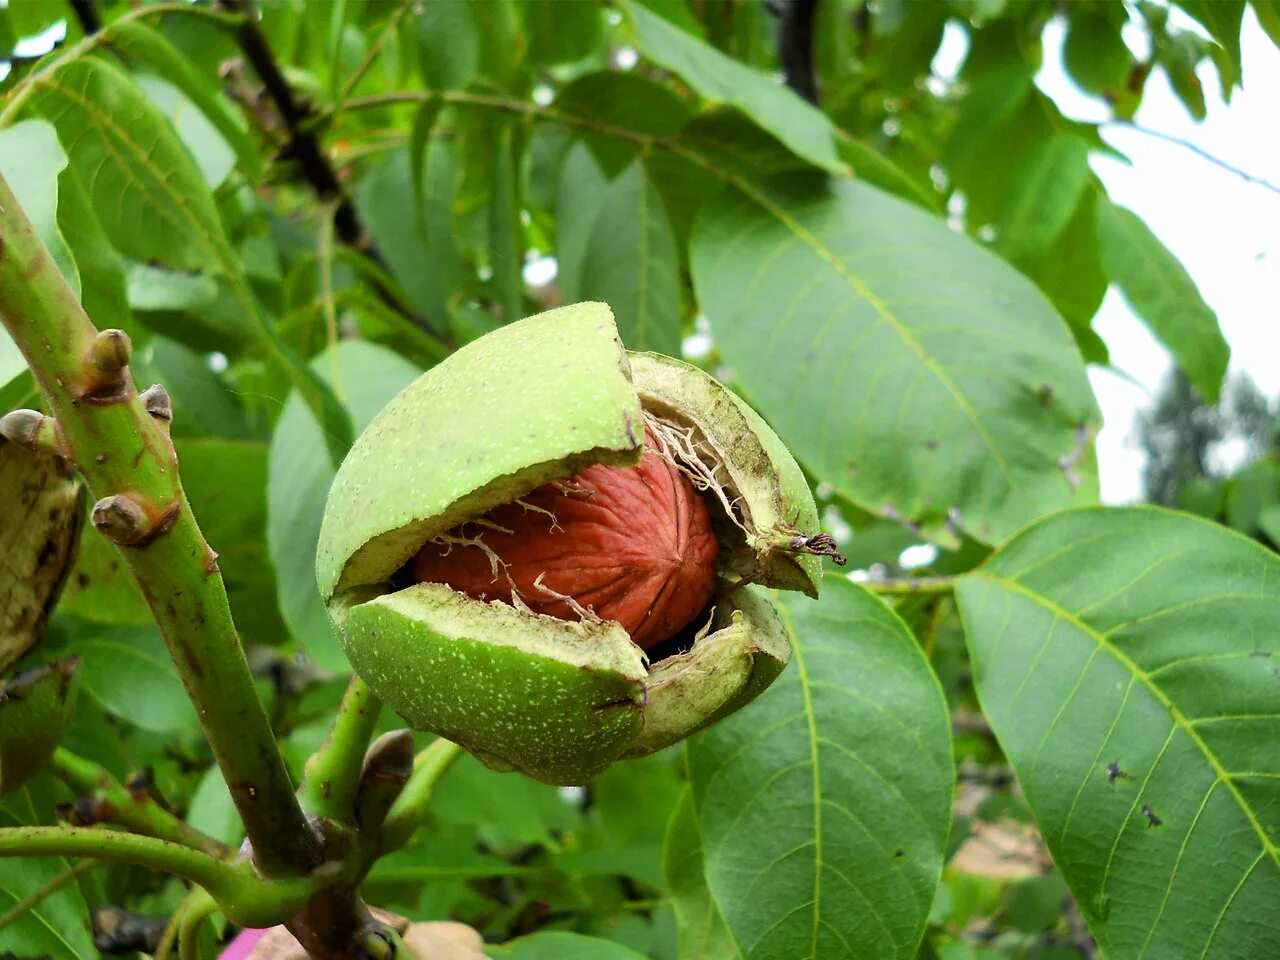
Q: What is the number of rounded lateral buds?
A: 4